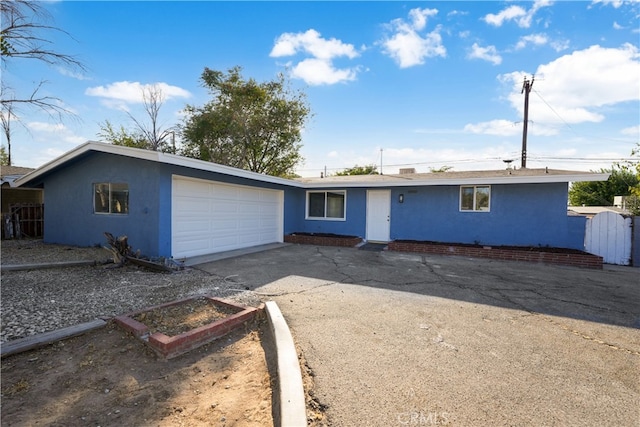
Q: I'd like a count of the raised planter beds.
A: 3